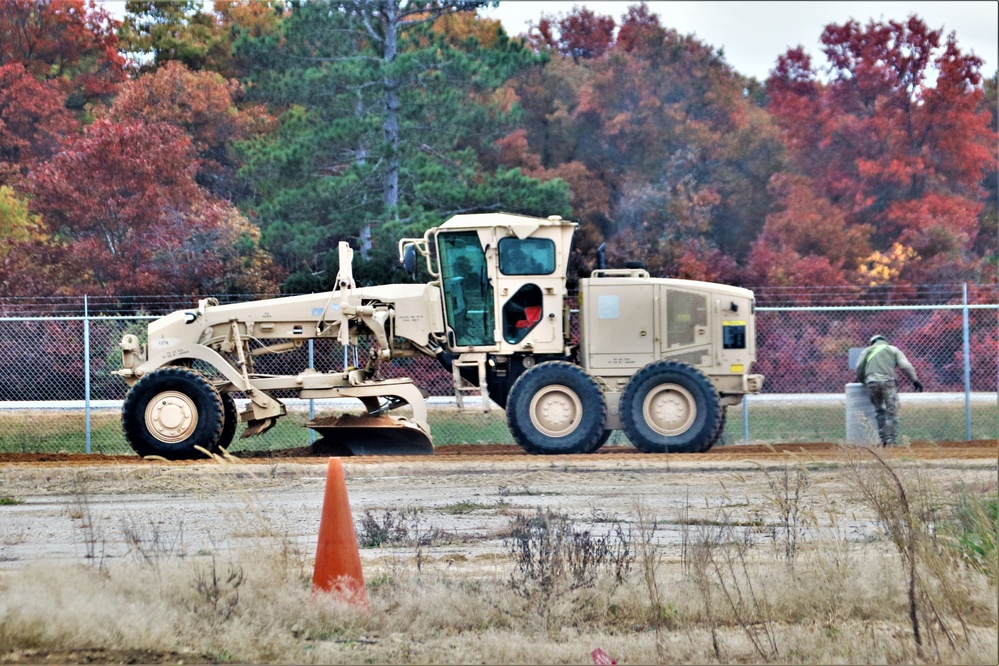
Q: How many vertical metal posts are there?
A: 4